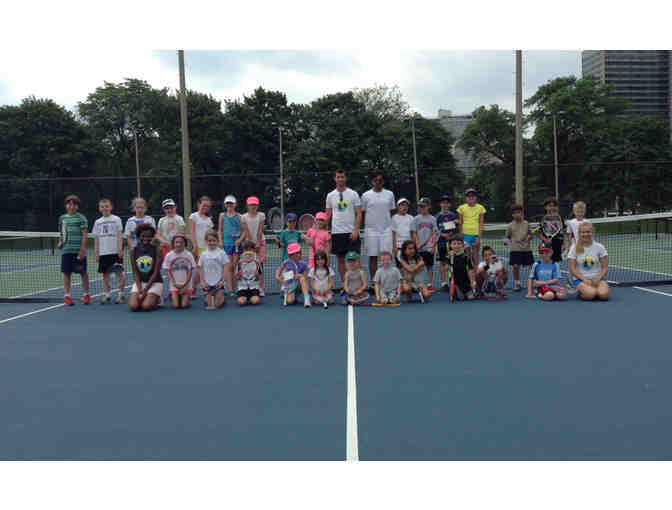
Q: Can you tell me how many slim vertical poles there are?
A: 6